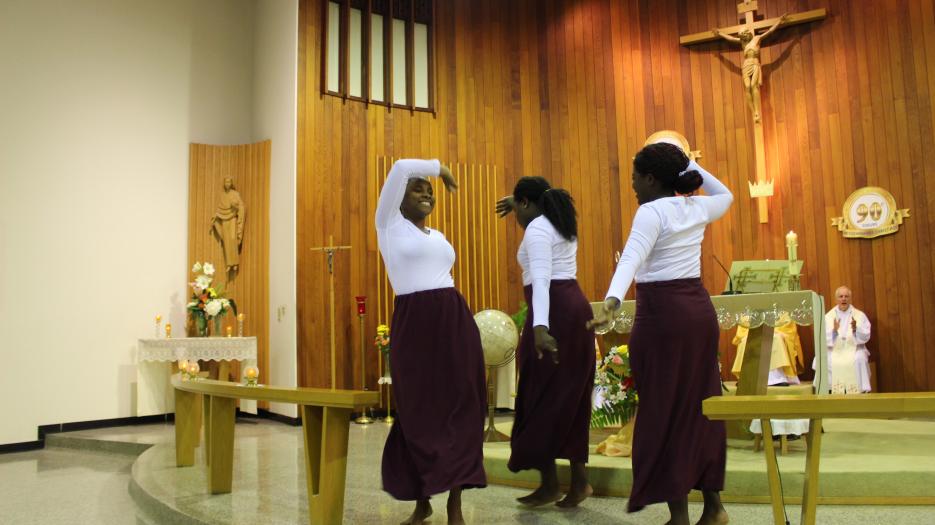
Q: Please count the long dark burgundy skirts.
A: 3